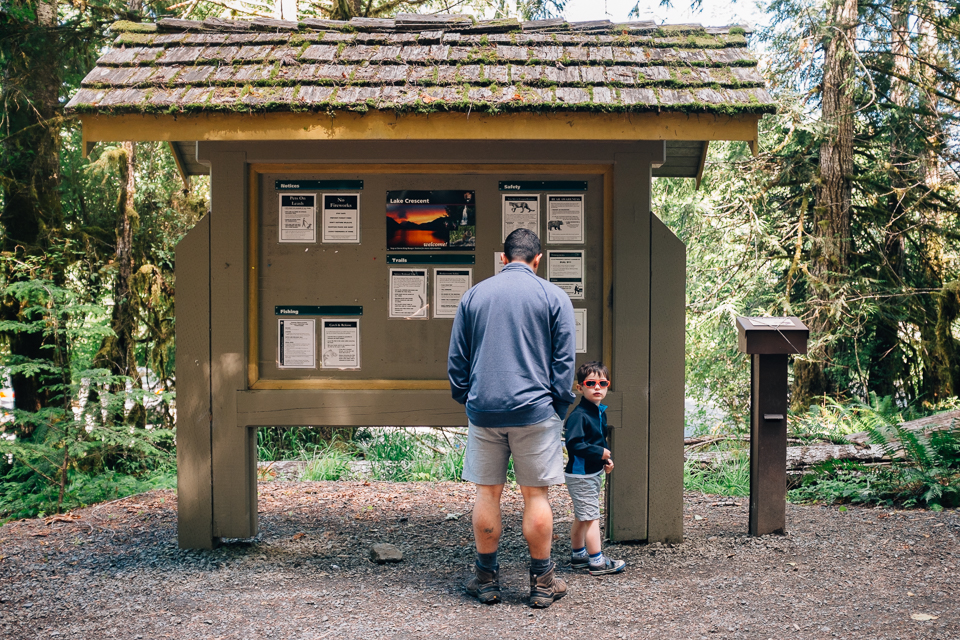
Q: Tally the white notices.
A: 11